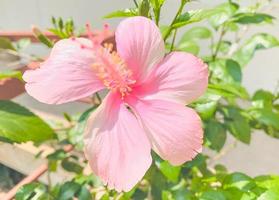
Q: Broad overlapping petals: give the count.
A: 5